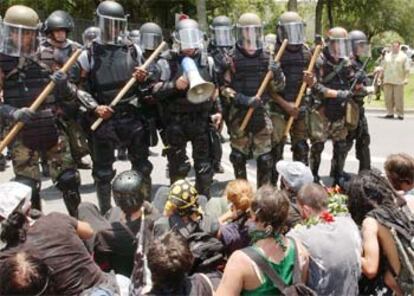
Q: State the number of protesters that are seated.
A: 11